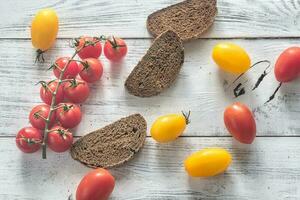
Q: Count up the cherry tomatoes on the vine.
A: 10